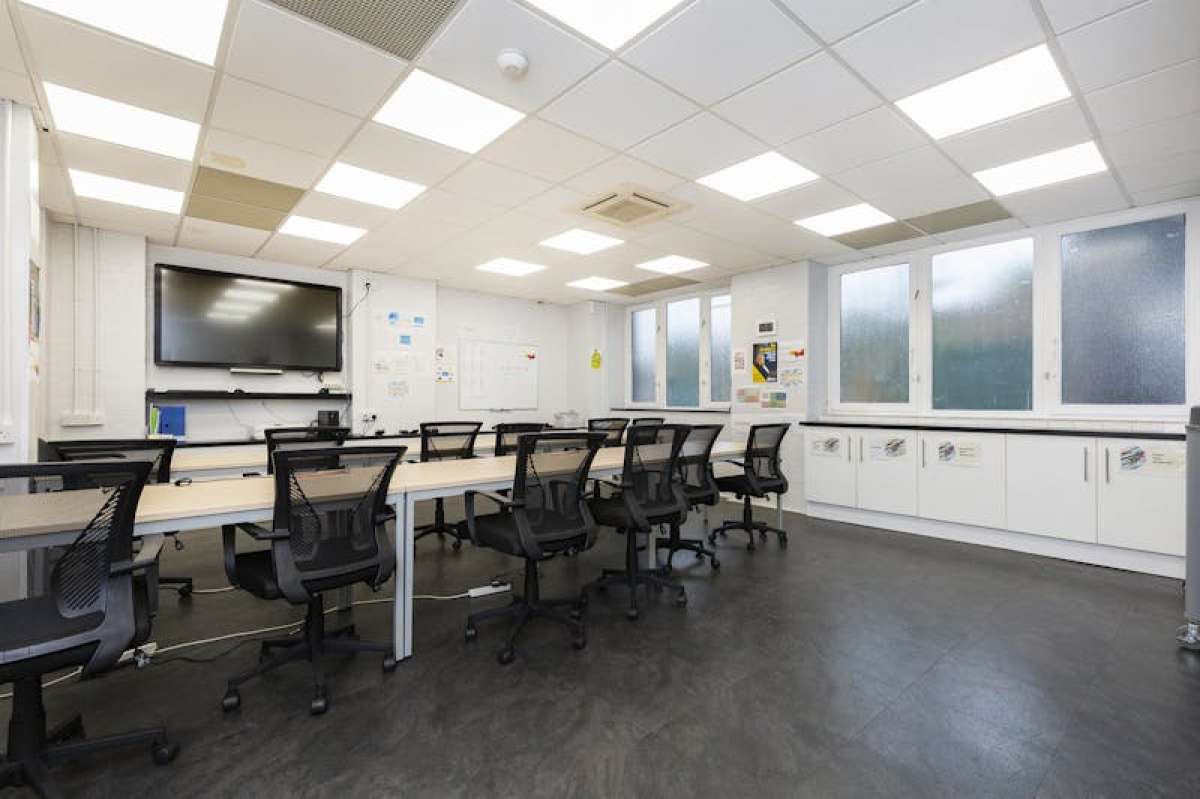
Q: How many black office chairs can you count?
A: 12